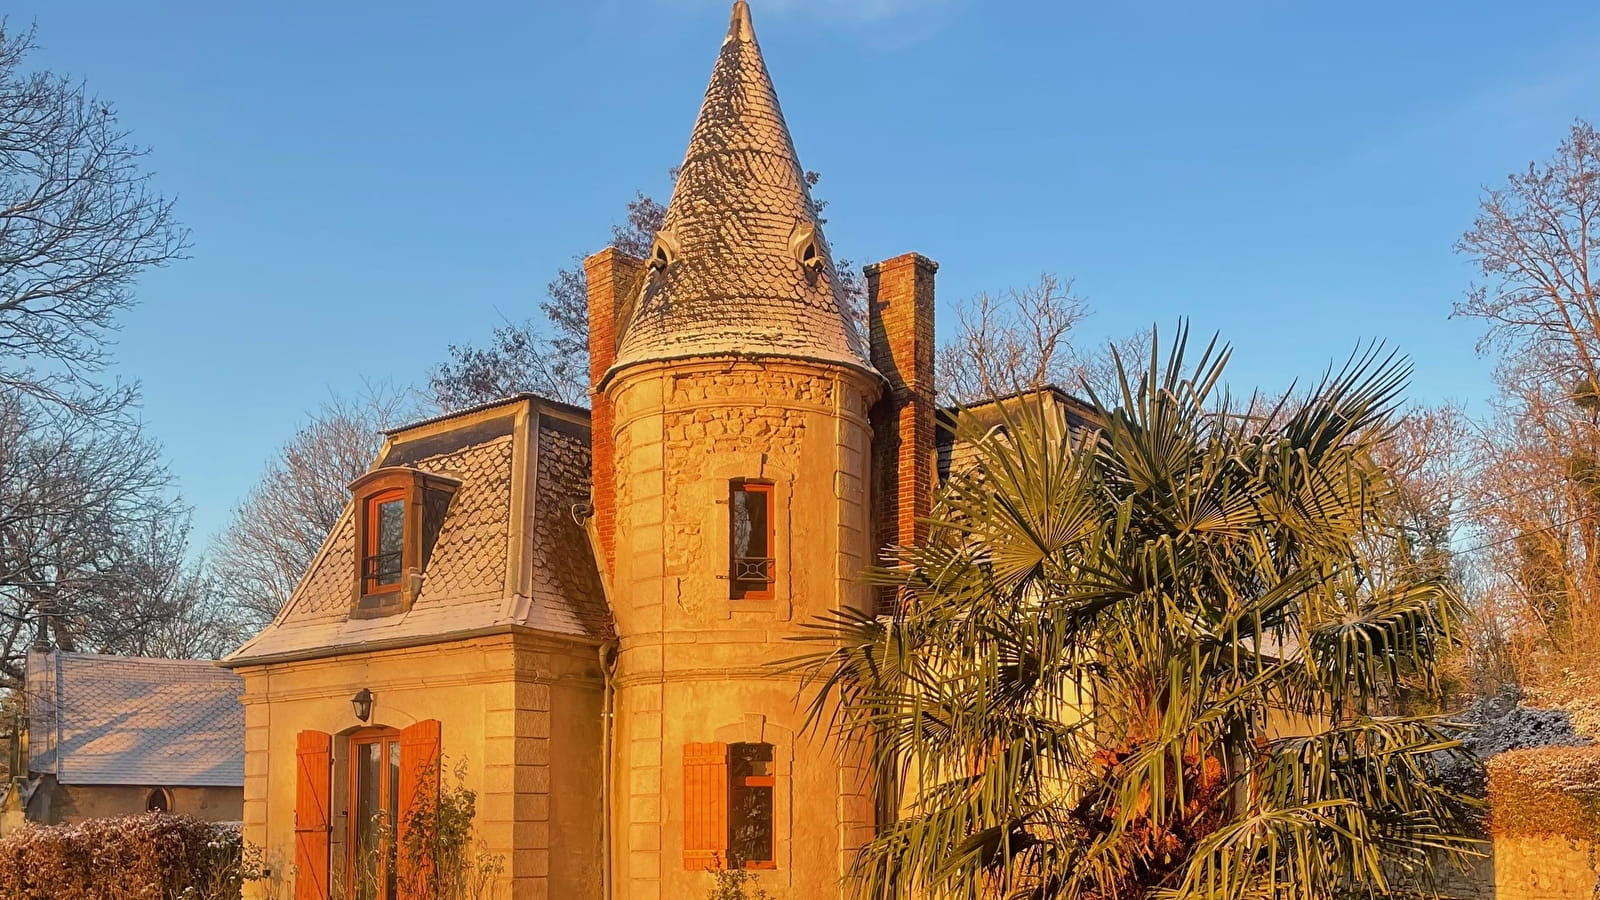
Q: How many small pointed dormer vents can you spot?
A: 2